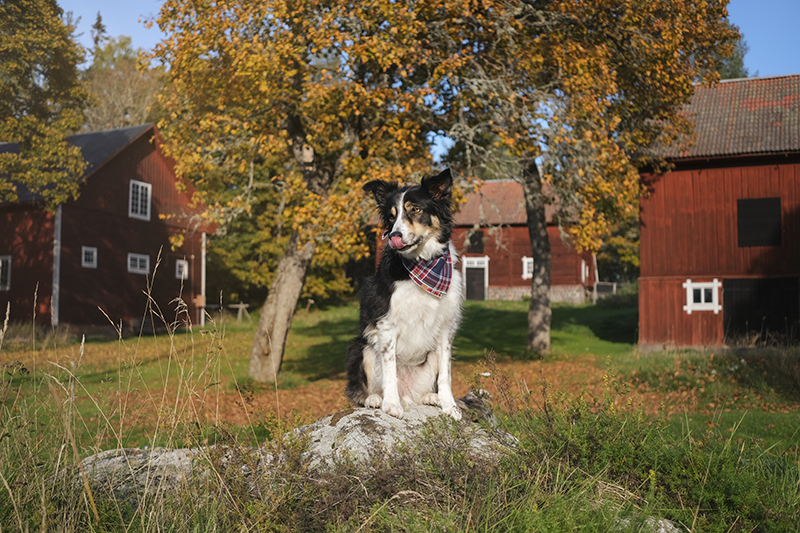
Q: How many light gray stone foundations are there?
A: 1